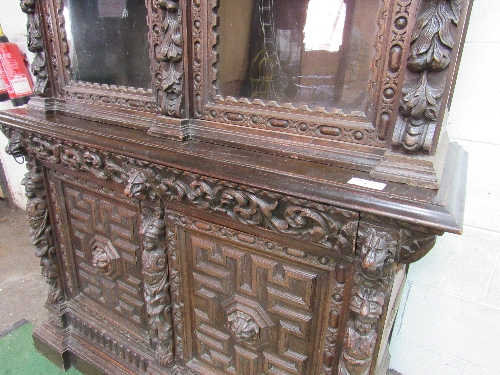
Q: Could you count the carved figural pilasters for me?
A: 3